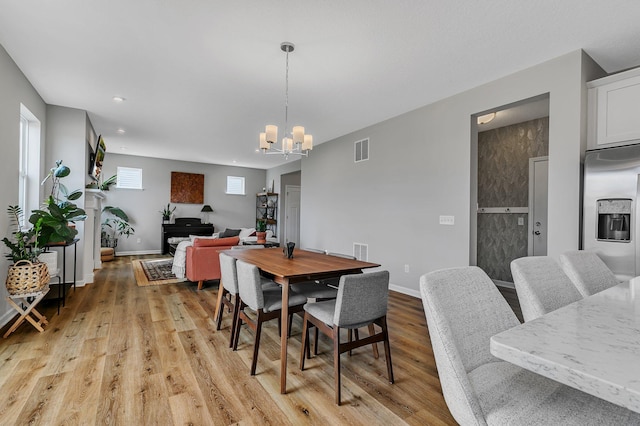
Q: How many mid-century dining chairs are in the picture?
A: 6